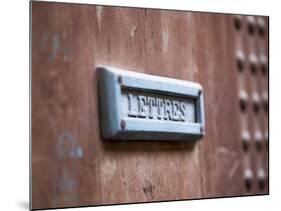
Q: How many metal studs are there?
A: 14